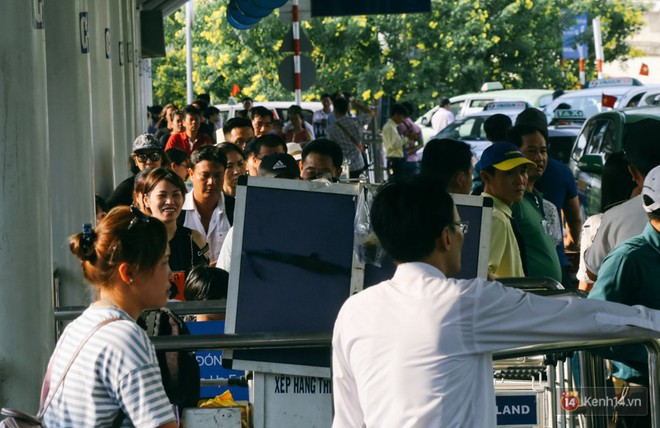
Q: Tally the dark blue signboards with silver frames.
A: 2